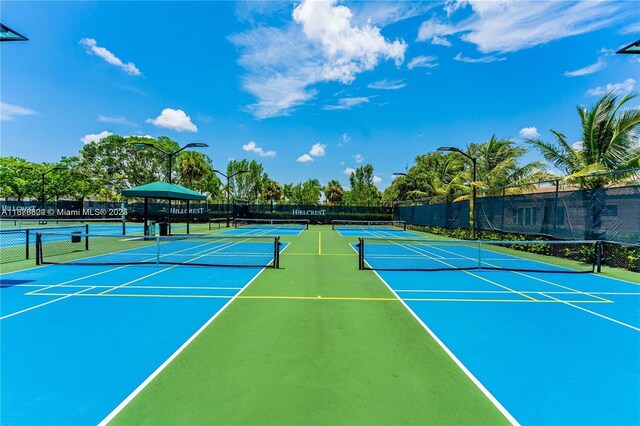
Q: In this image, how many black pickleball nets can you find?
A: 4